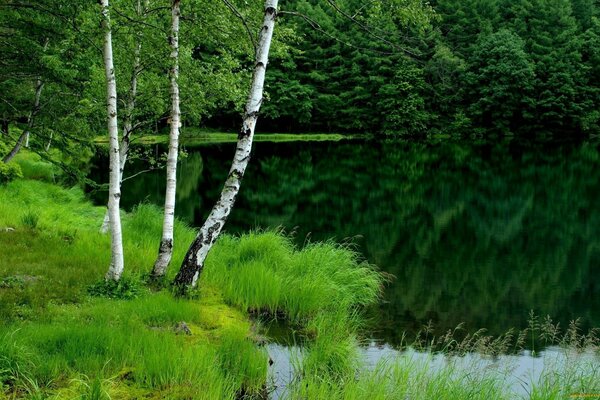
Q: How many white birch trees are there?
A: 4